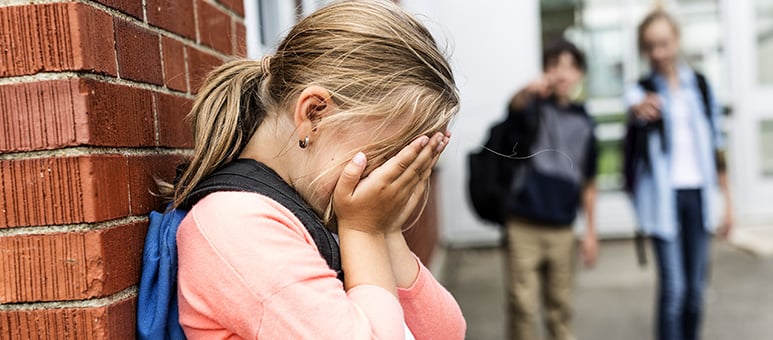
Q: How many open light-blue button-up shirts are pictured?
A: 1